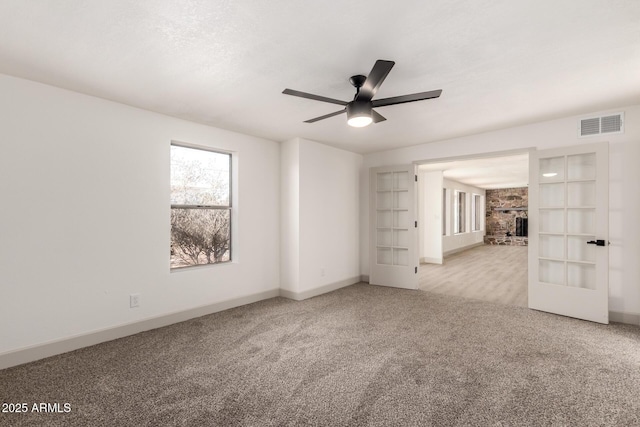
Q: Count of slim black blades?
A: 5